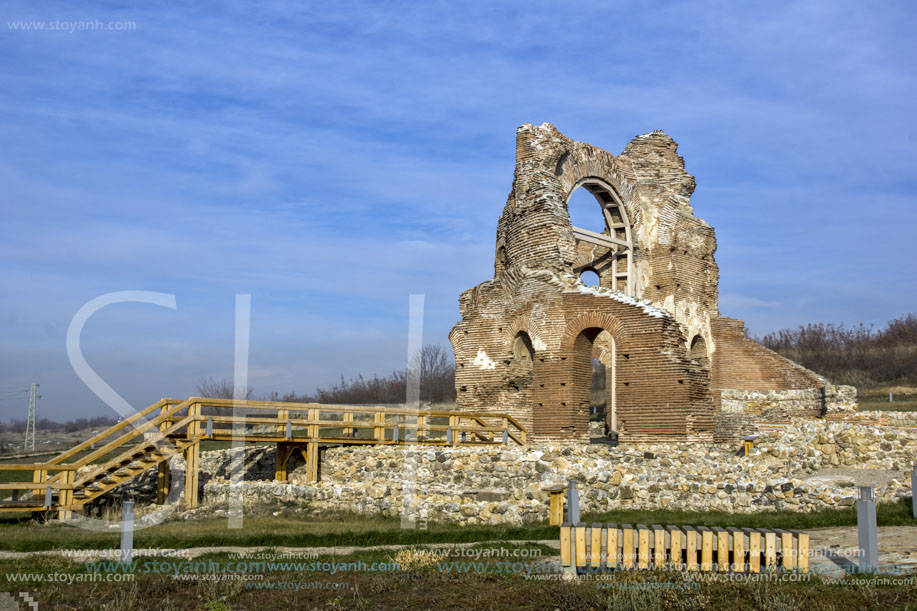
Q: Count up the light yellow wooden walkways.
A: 1